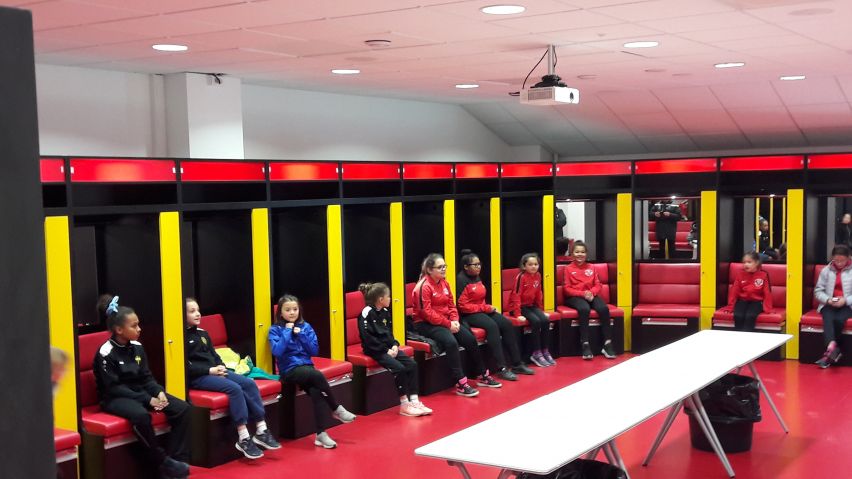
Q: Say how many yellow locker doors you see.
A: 11